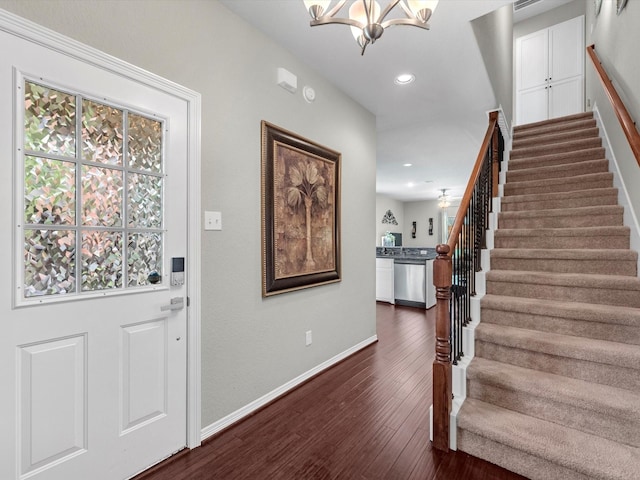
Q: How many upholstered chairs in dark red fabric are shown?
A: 0